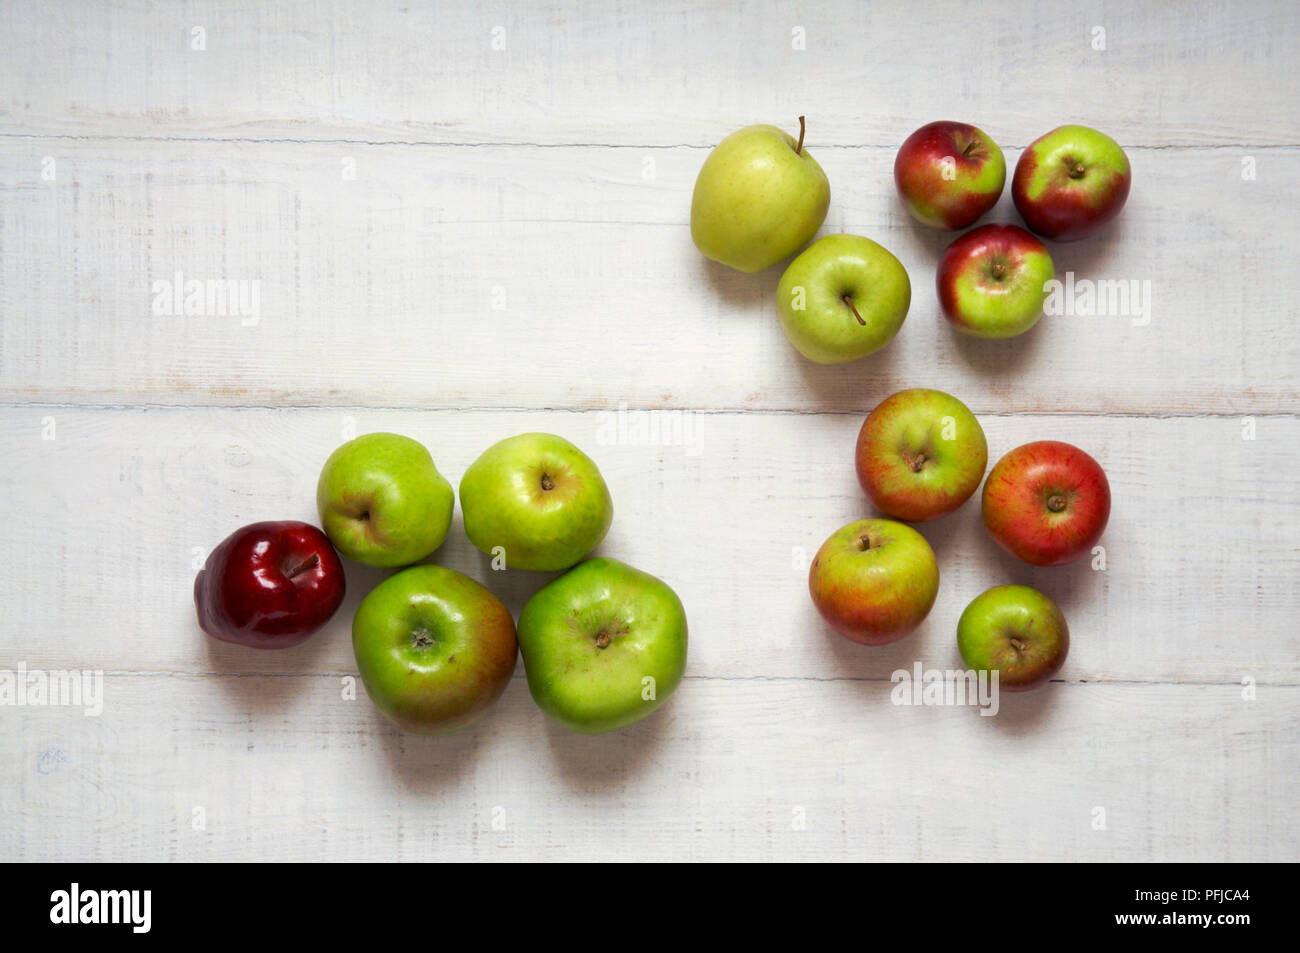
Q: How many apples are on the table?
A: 14